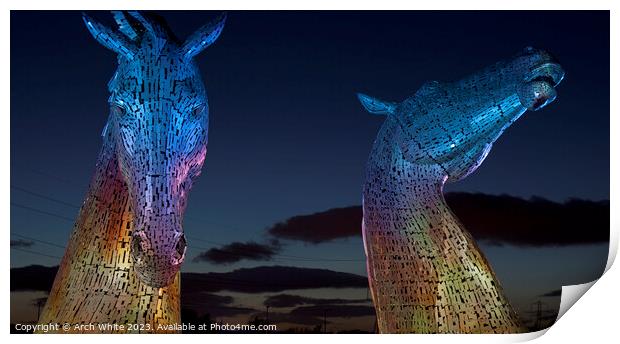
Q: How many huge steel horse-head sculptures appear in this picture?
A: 2